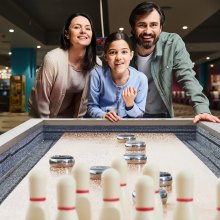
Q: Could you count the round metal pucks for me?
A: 7